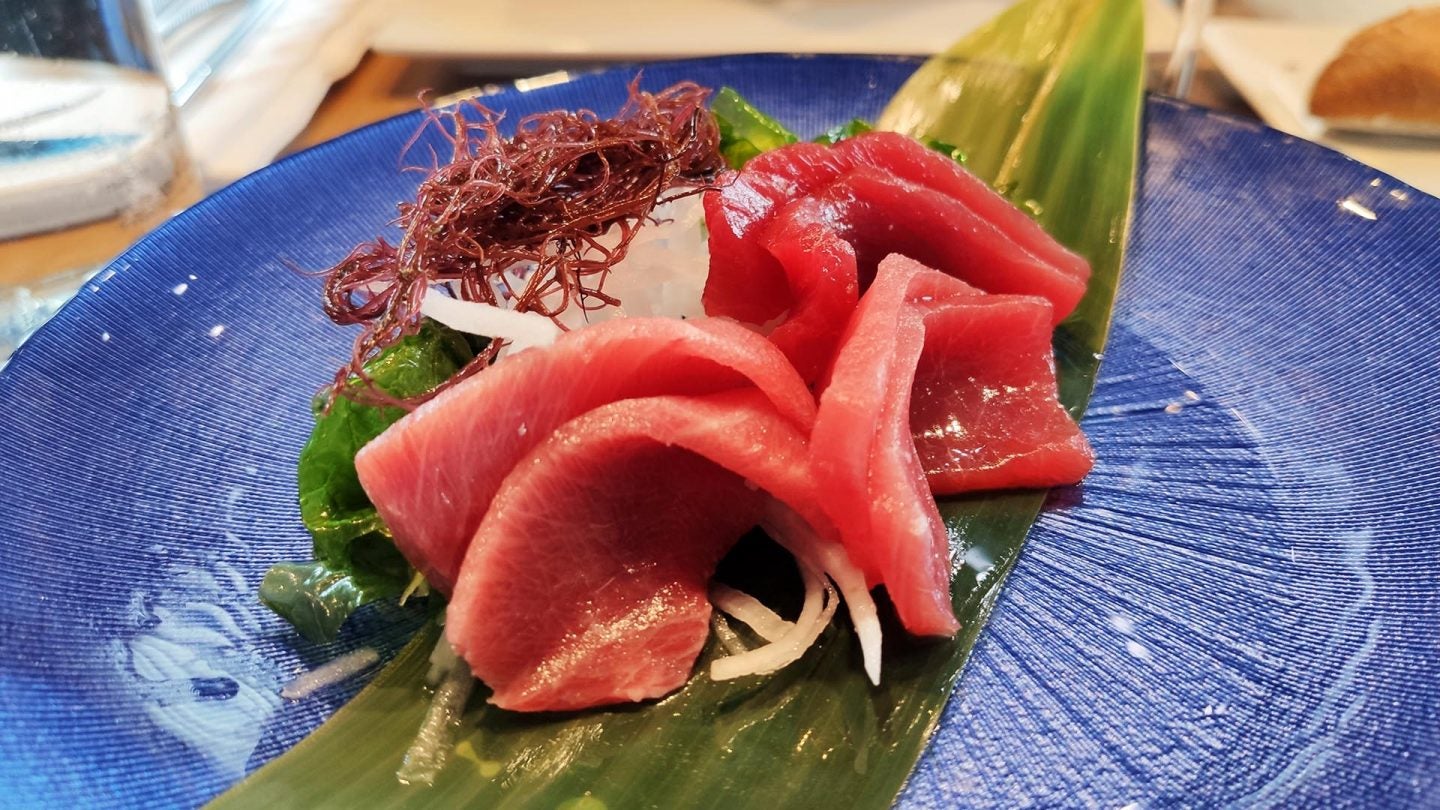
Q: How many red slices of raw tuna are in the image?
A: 6